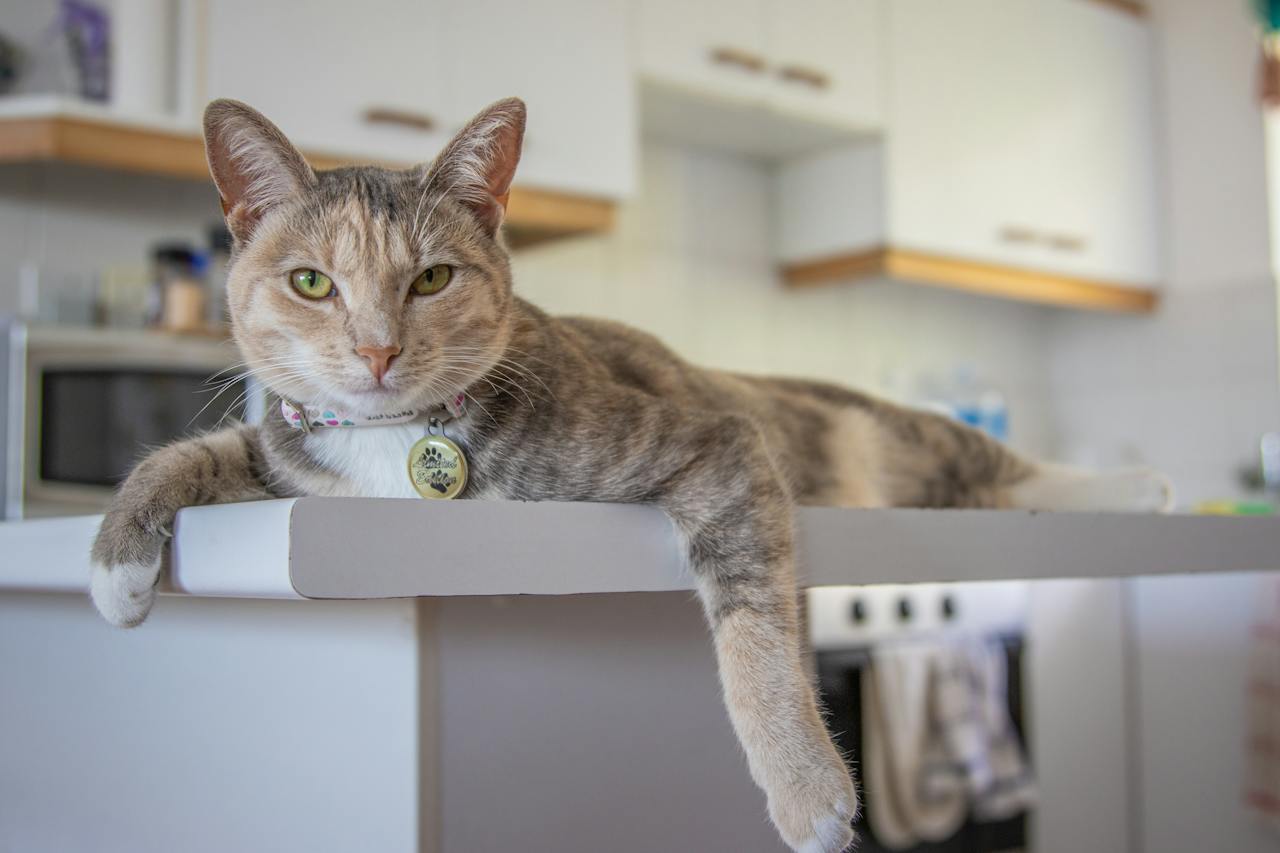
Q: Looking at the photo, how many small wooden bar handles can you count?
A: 5